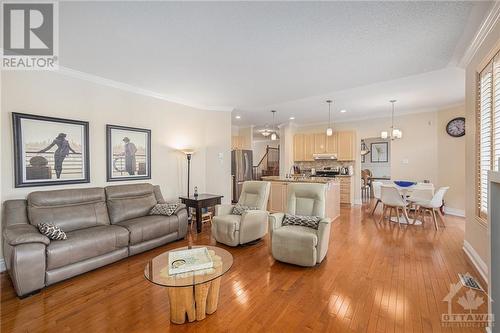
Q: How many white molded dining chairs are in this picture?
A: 4